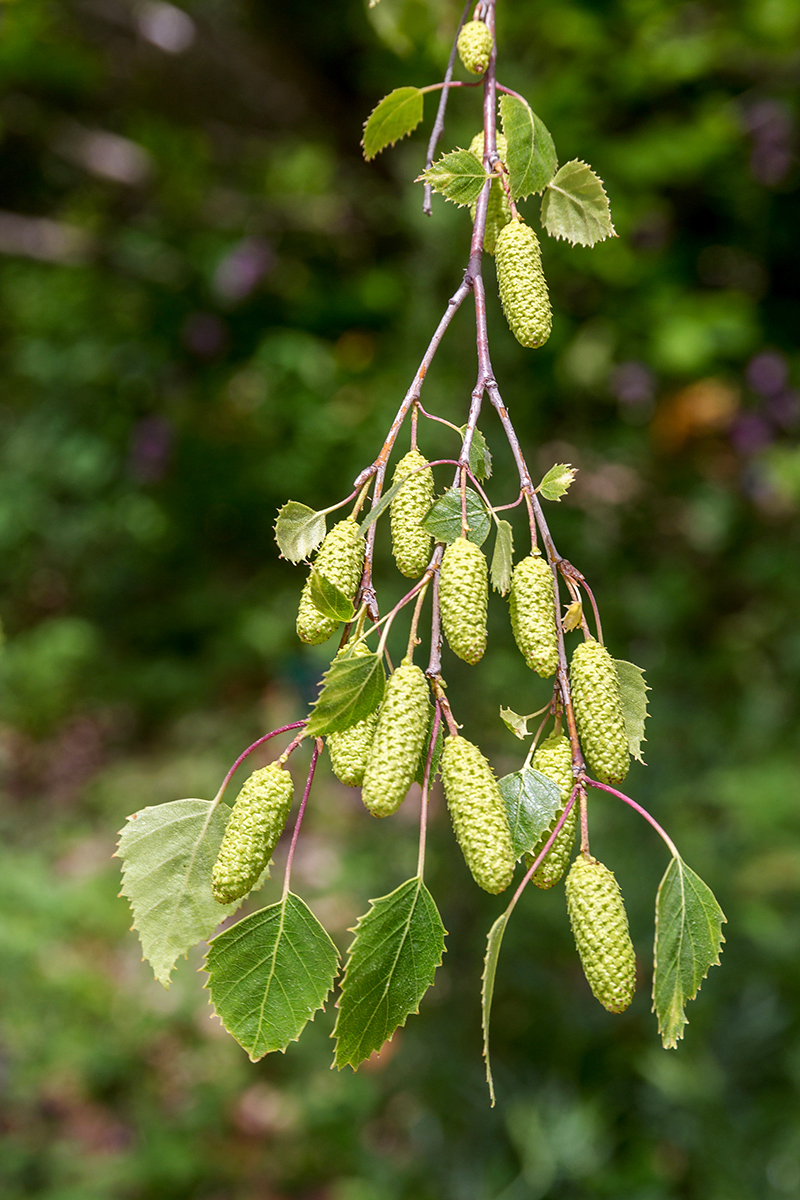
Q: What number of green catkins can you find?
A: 14